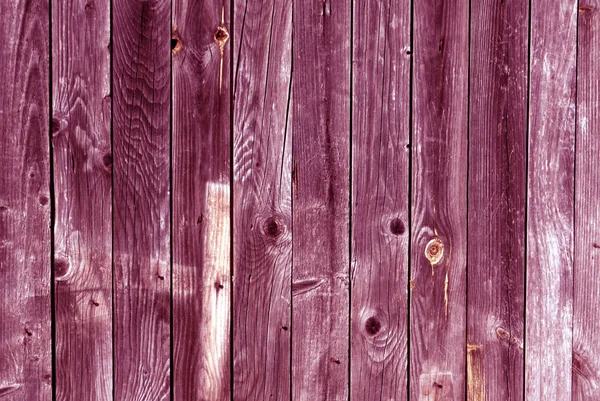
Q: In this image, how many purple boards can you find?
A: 11